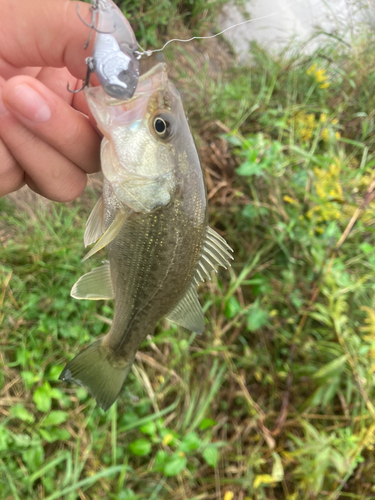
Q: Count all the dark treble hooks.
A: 2